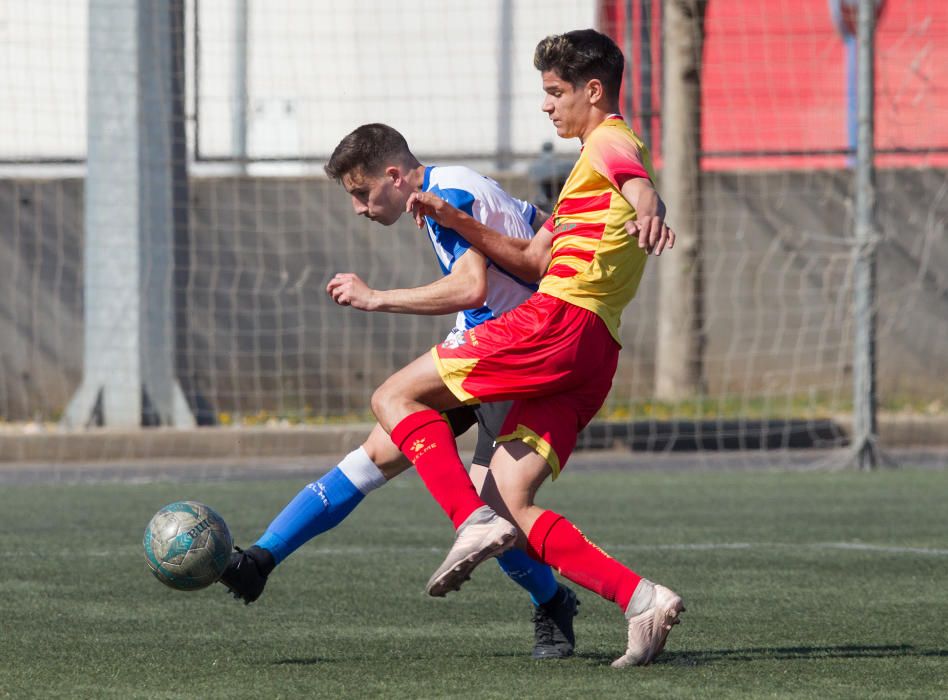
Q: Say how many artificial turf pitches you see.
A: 1